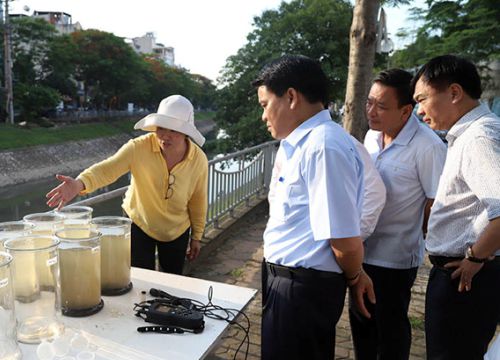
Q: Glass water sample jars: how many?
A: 7